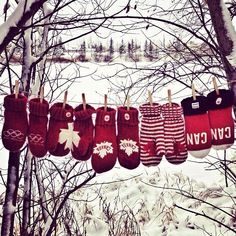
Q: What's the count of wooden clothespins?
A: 10